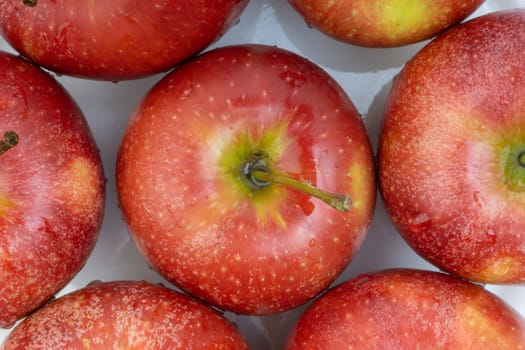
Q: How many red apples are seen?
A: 7